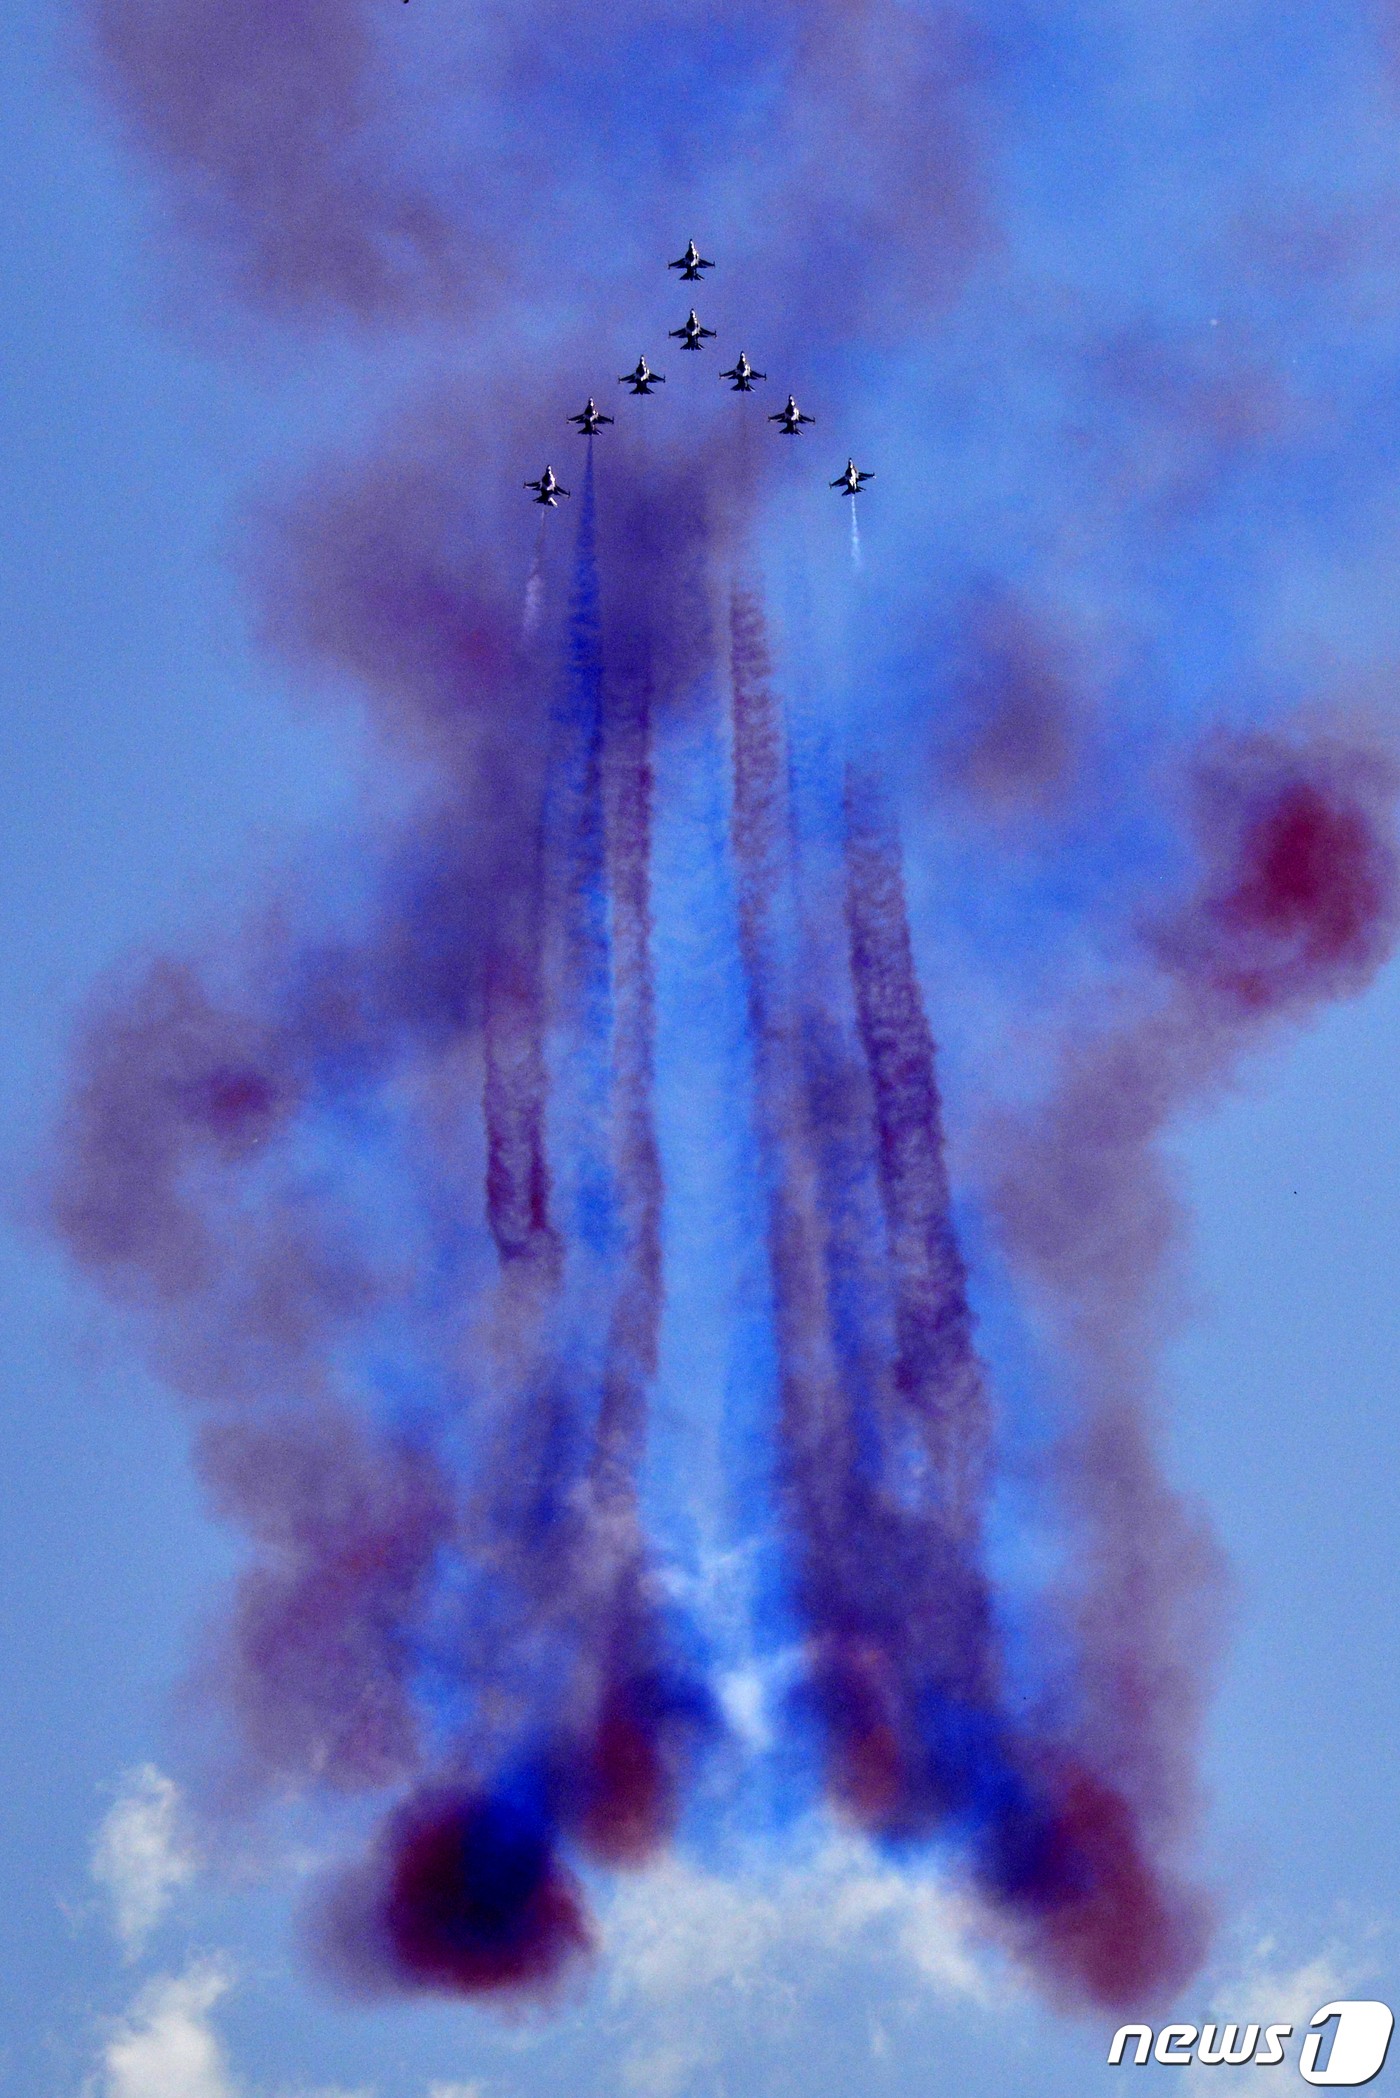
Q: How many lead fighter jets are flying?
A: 1